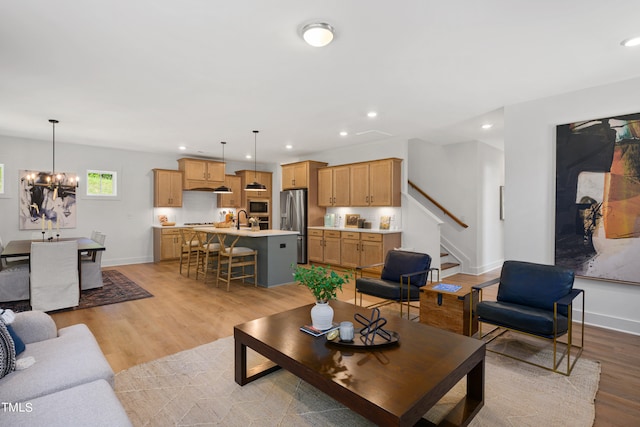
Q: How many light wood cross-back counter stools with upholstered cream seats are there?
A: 3